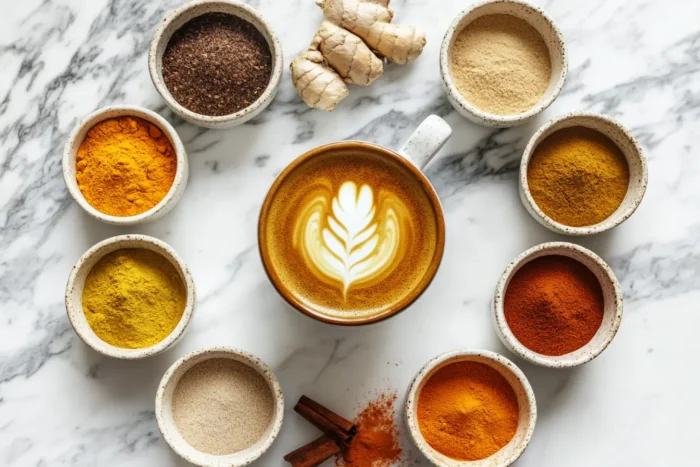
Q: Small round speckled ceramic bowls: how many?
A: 8